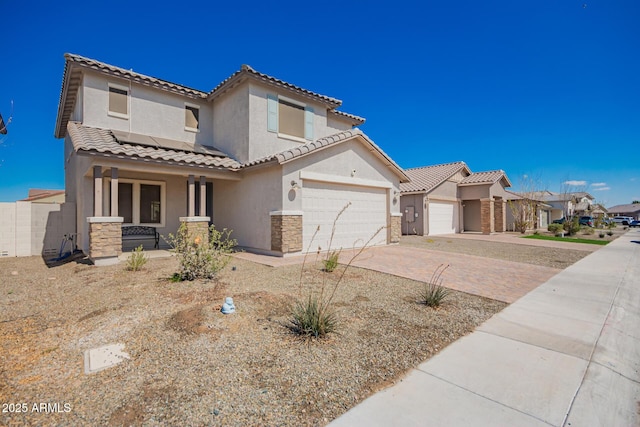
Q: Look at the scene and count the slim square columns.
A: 4